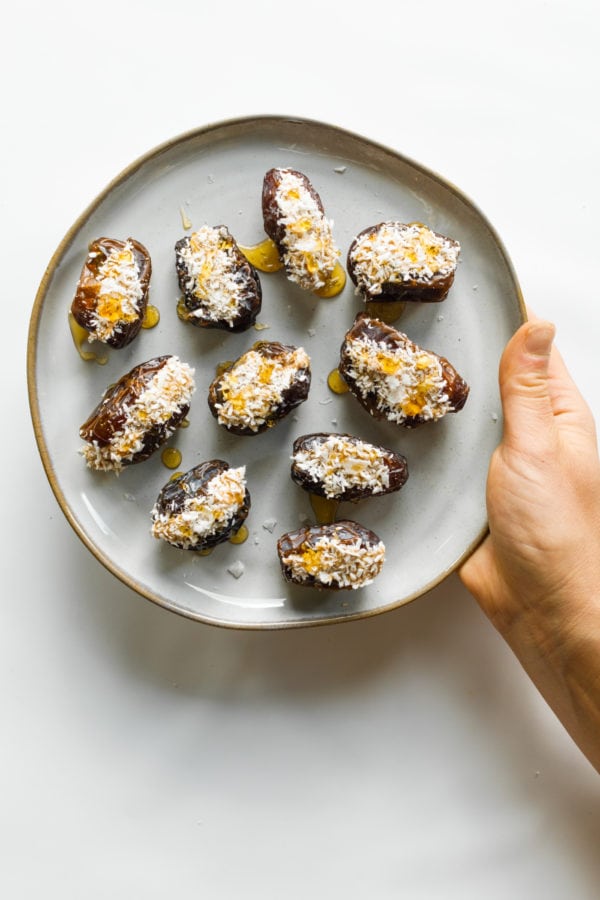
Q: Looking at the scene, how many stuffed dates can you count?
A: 10